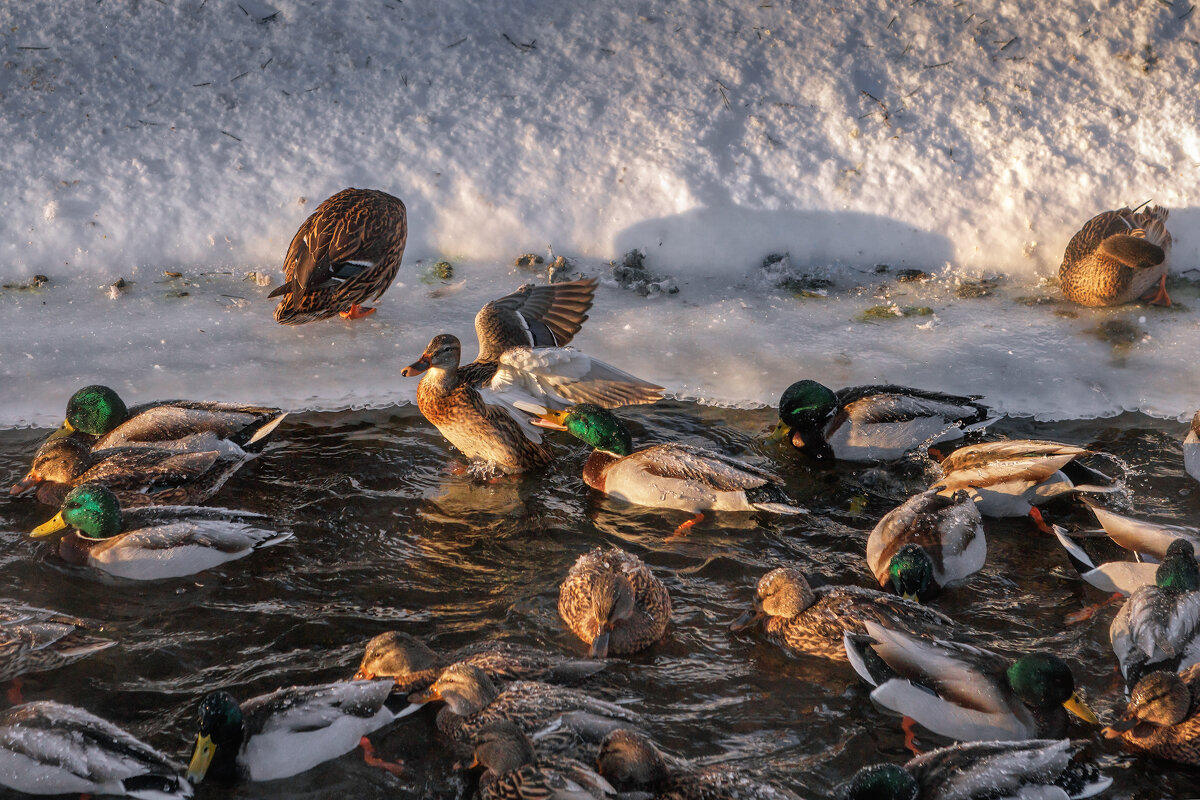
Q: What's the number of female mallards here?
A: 12